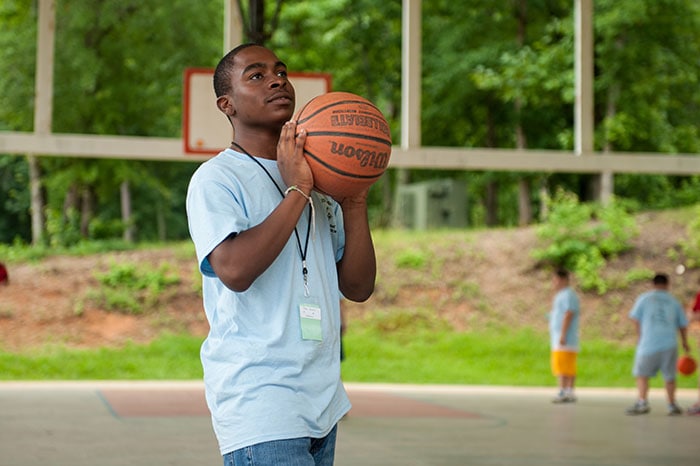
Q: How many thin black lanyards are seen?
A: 1